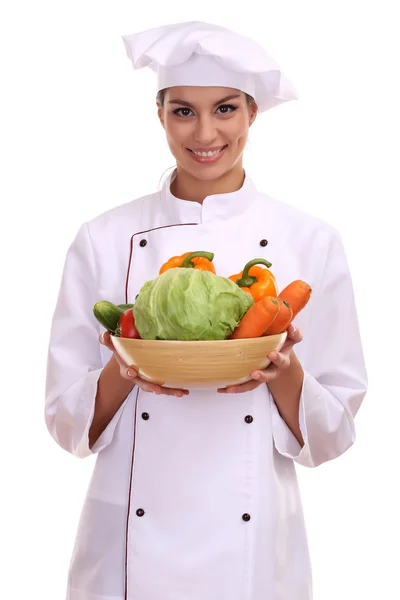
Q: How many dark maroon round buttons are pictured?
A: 6